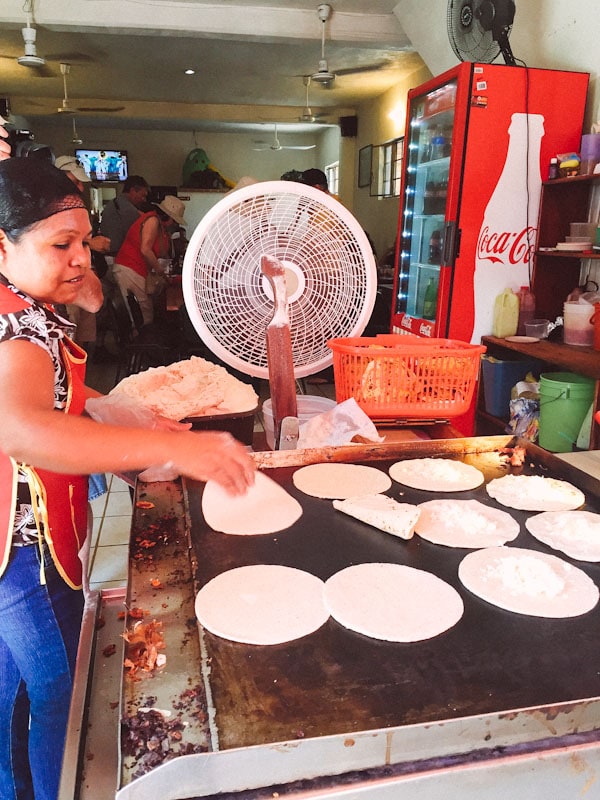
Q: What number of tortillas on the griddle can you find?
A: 10